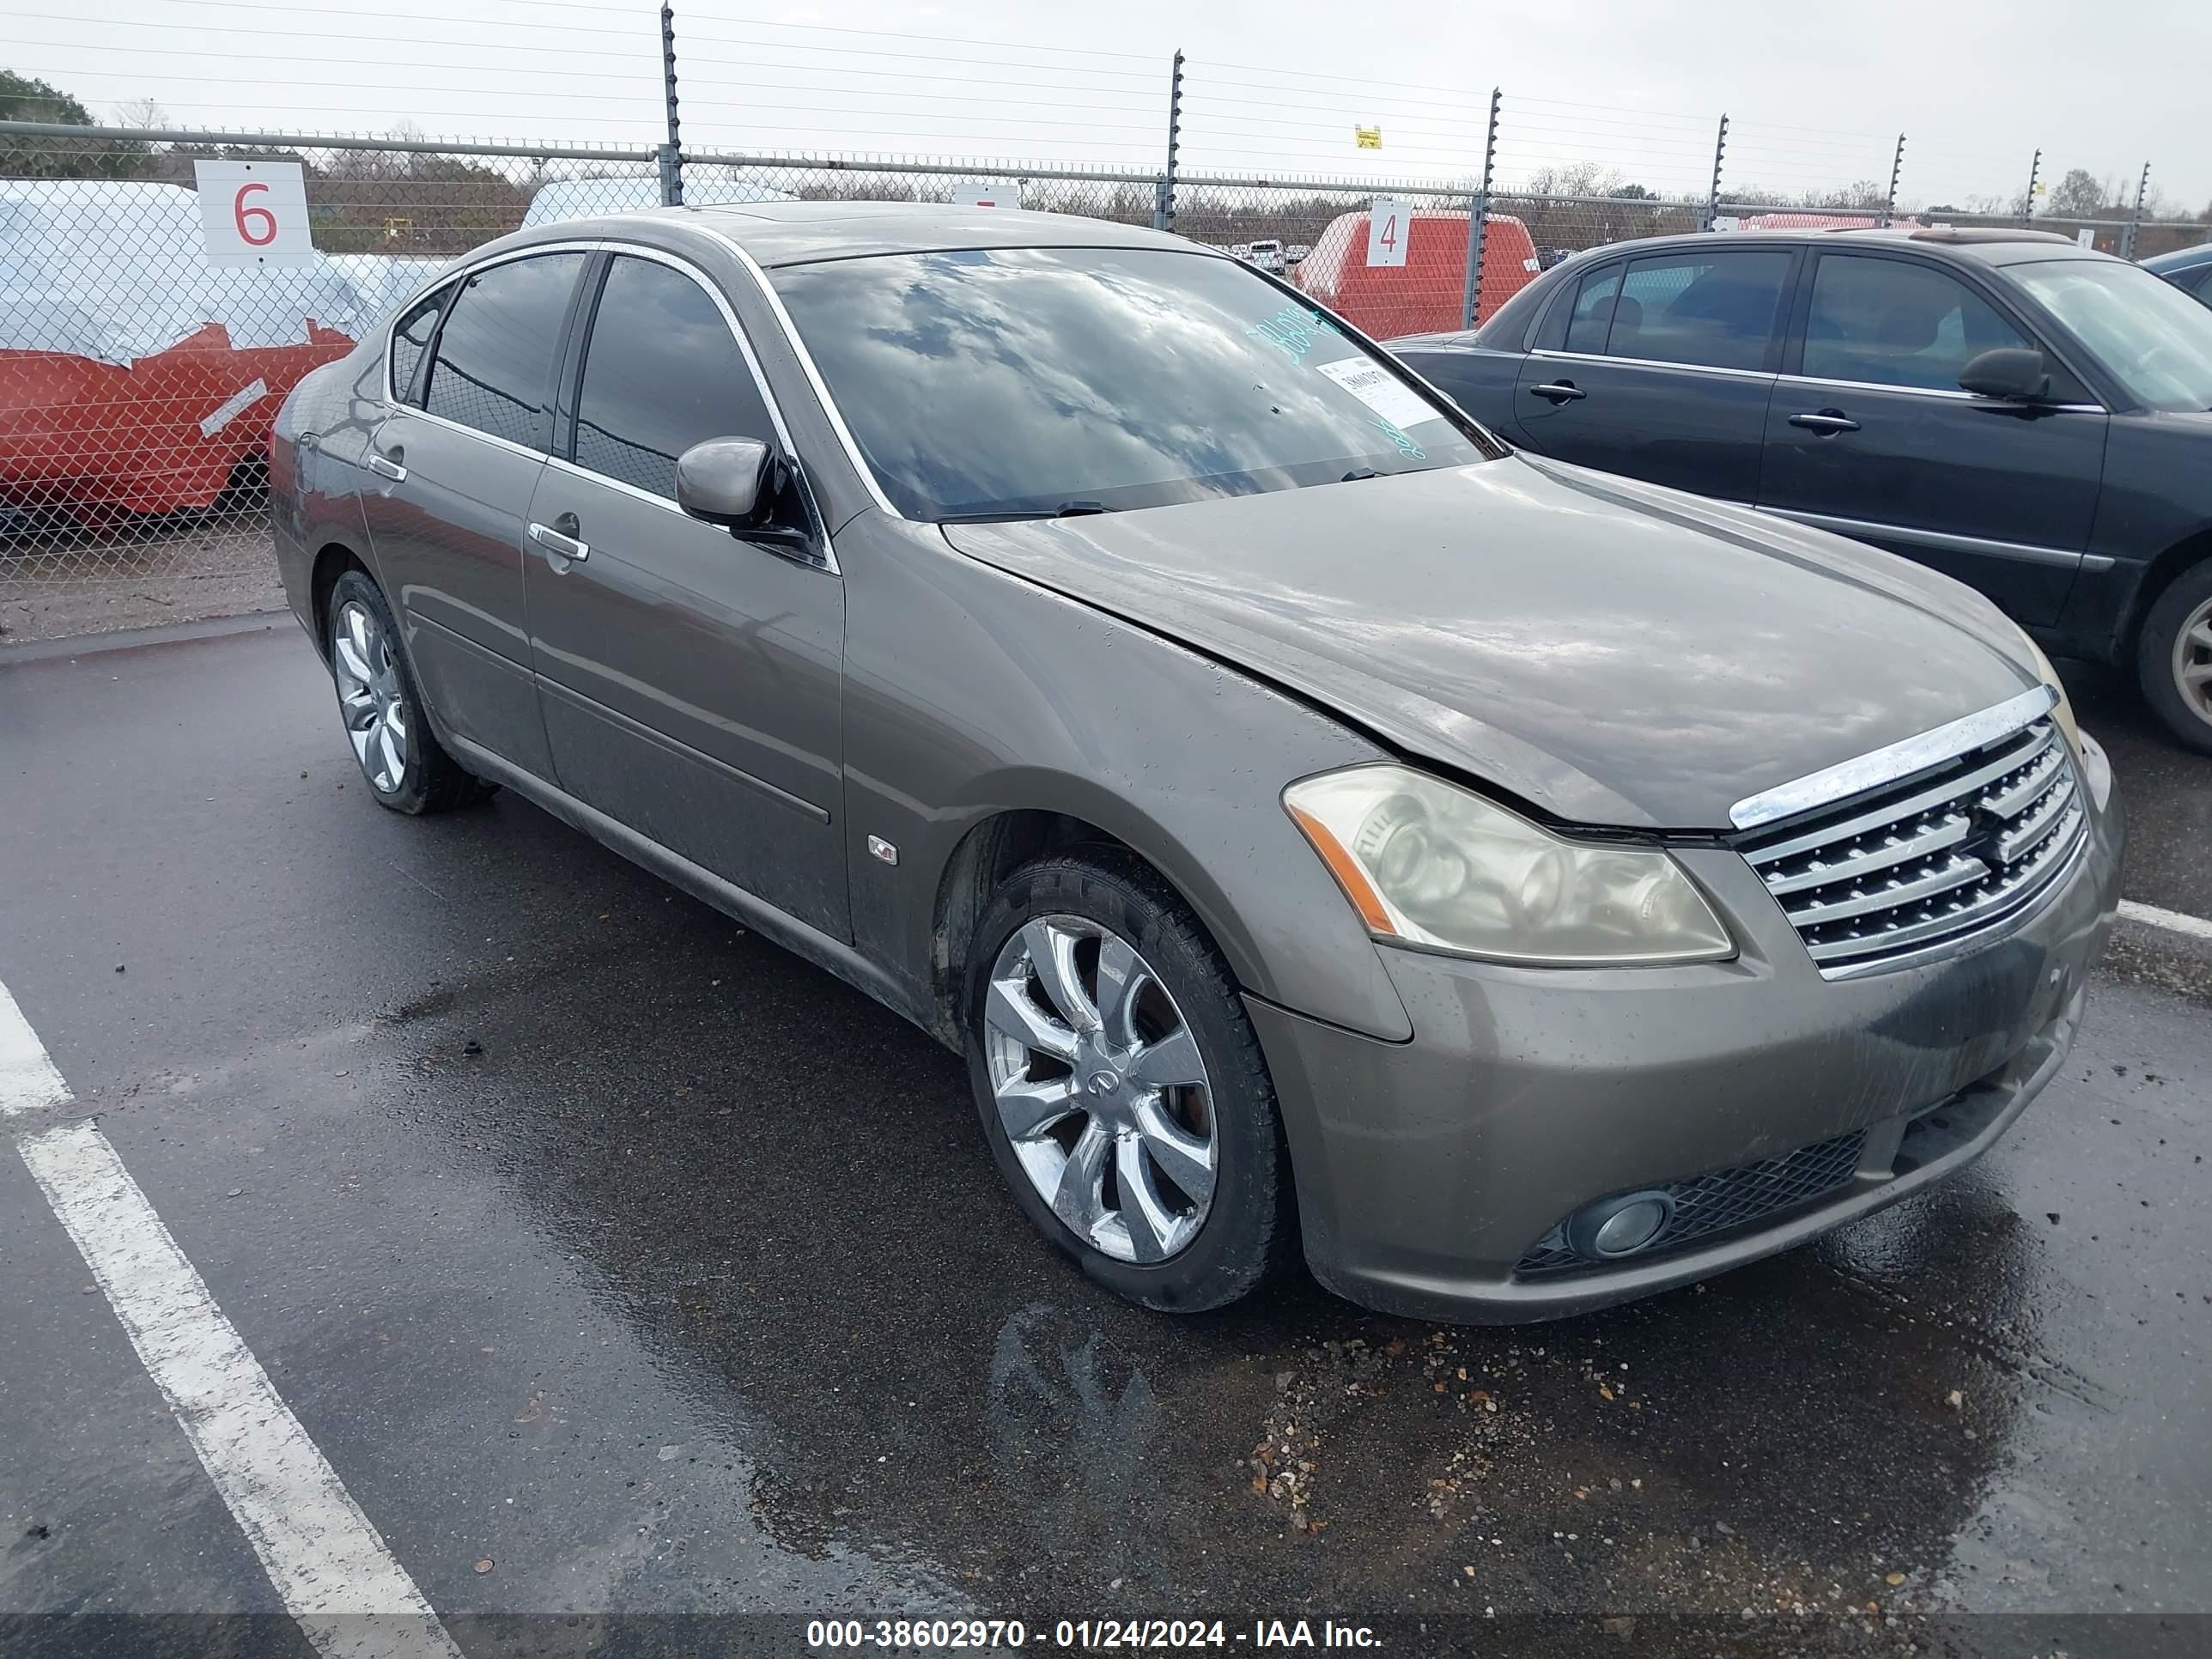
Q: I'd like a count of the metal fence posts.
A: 7